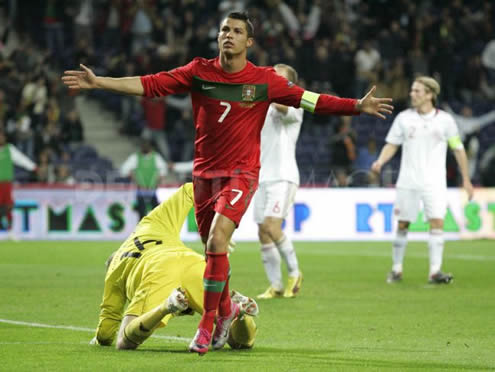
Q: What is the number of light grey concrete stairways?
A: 1